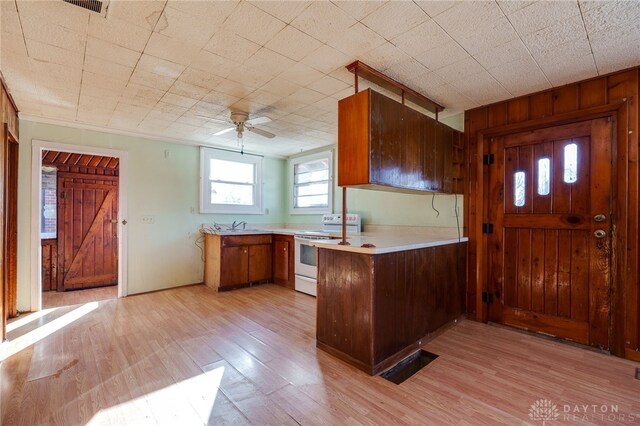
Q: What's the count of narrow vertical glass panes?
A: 3